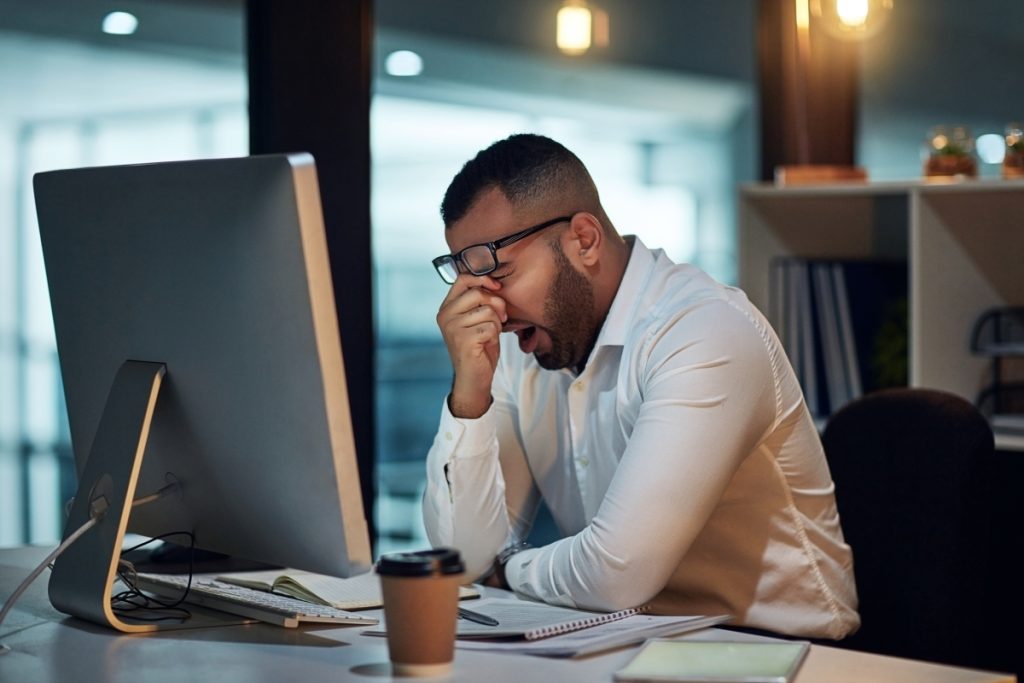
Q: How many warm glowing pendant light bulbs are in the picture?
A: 2